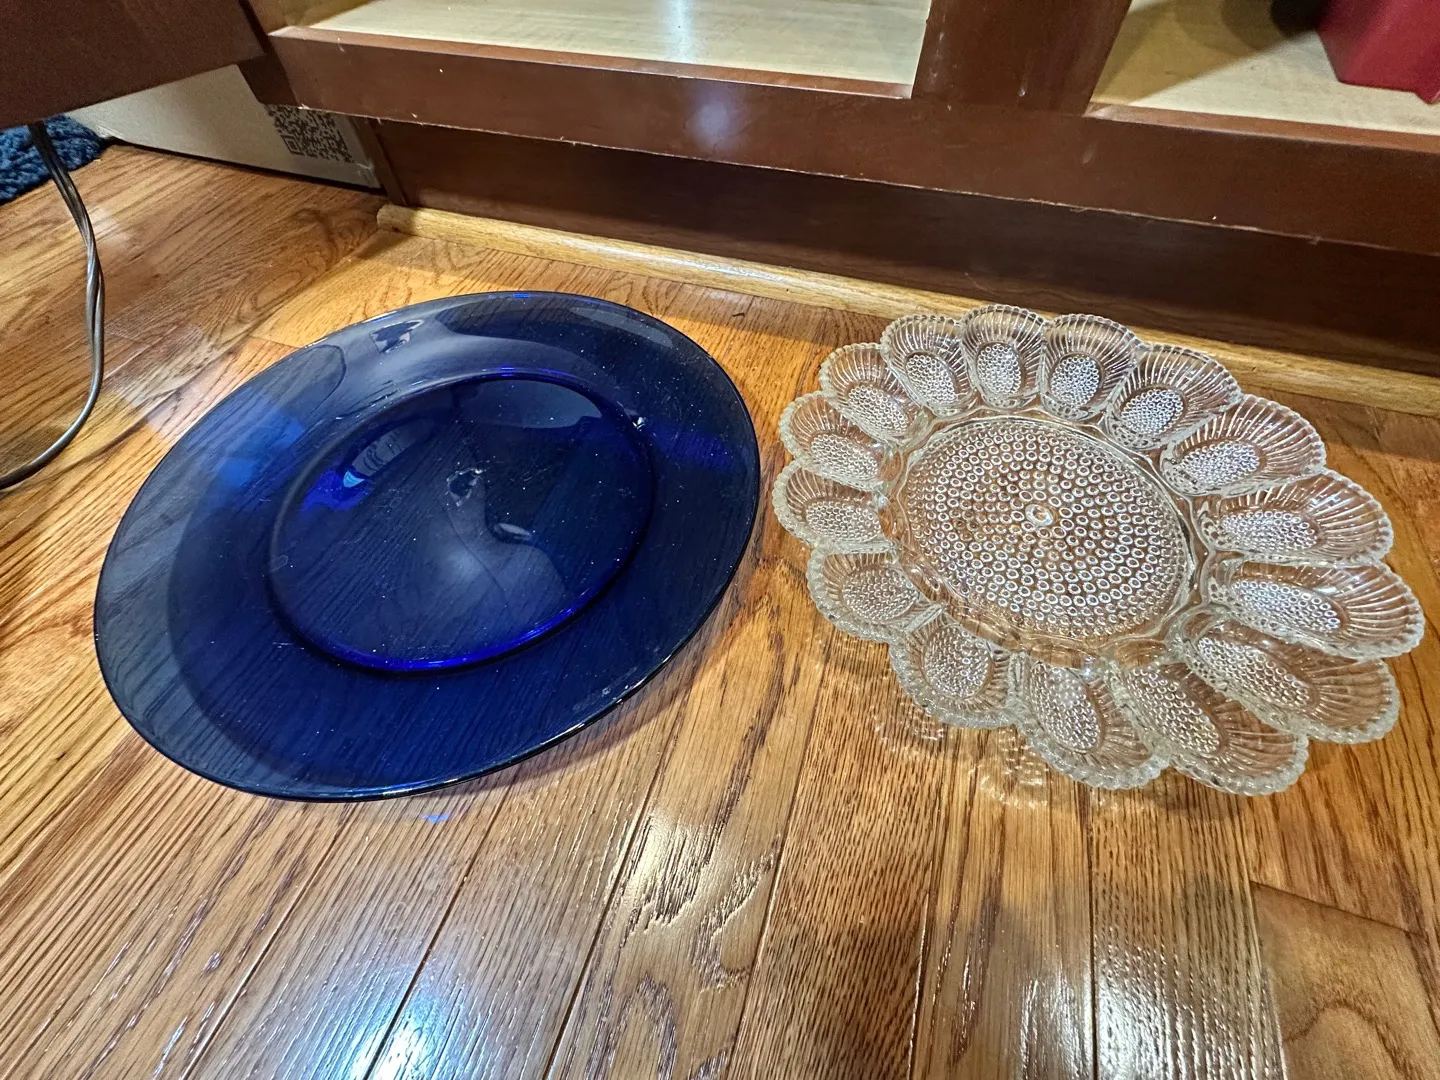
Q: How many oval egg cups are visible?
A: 15